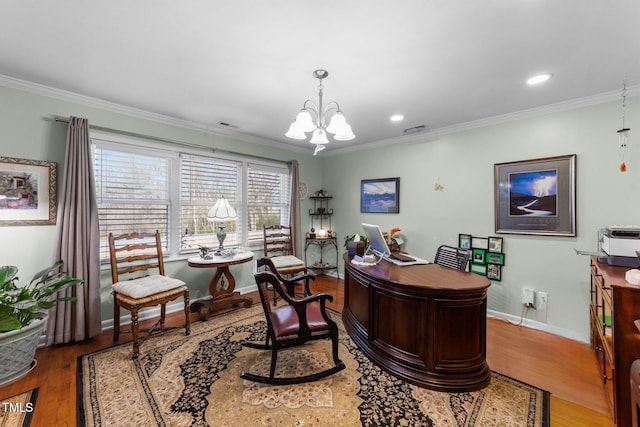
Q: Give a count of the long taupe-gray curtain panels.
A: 2